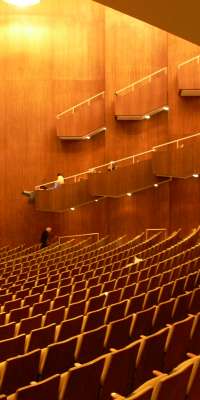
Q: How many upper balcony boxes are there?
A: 3